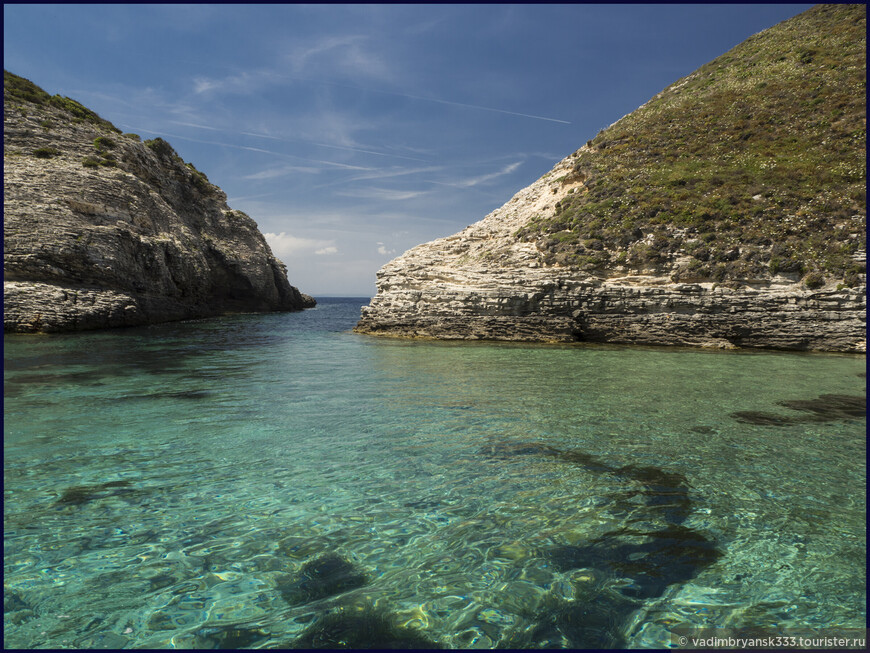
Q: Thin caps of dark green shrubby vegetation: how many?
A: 1